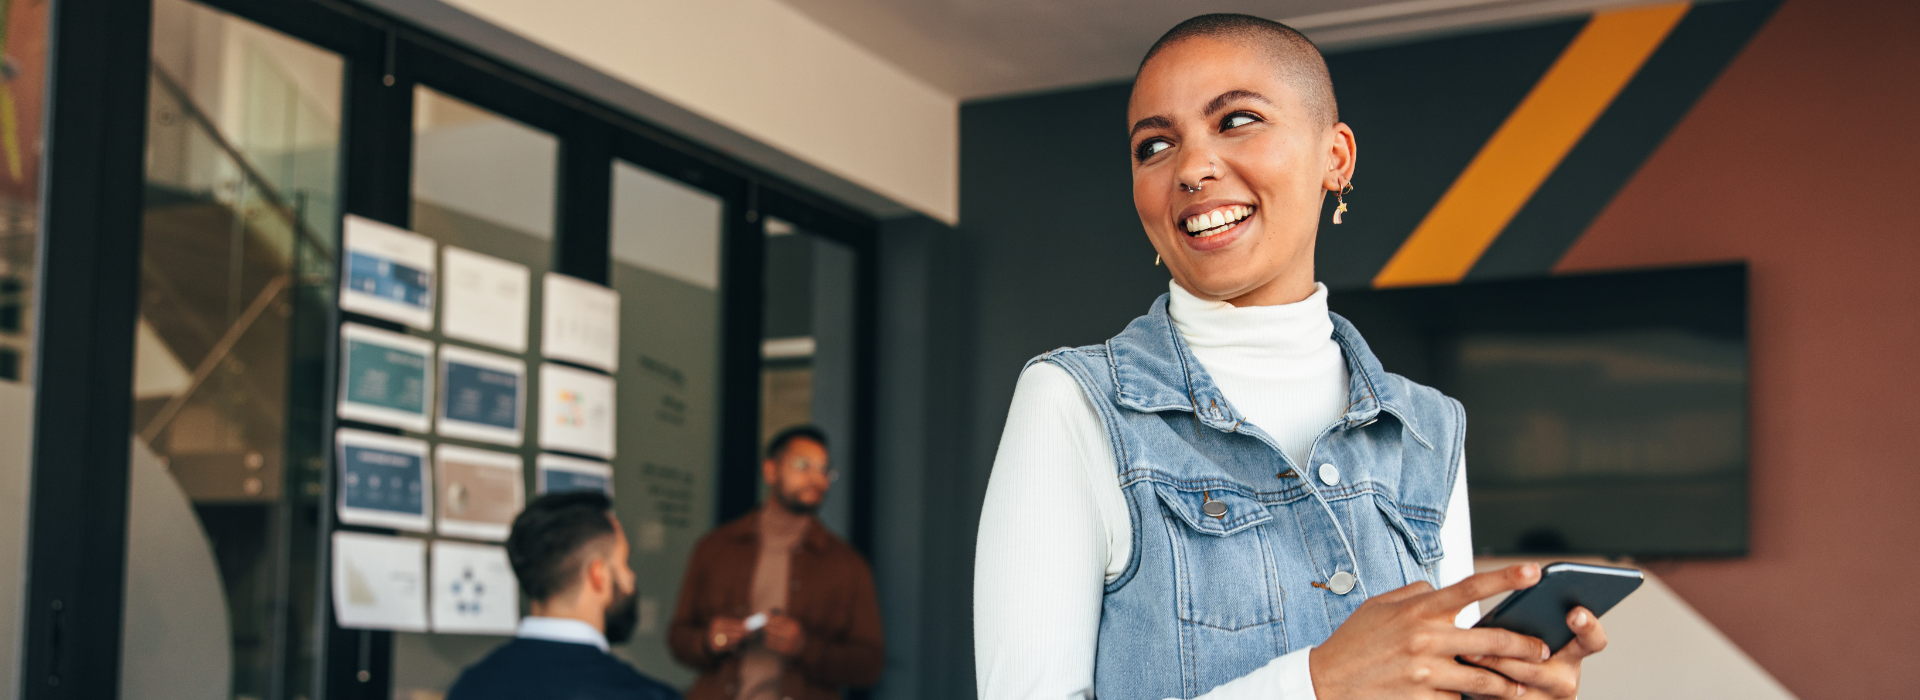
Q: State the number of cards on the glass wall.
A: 11